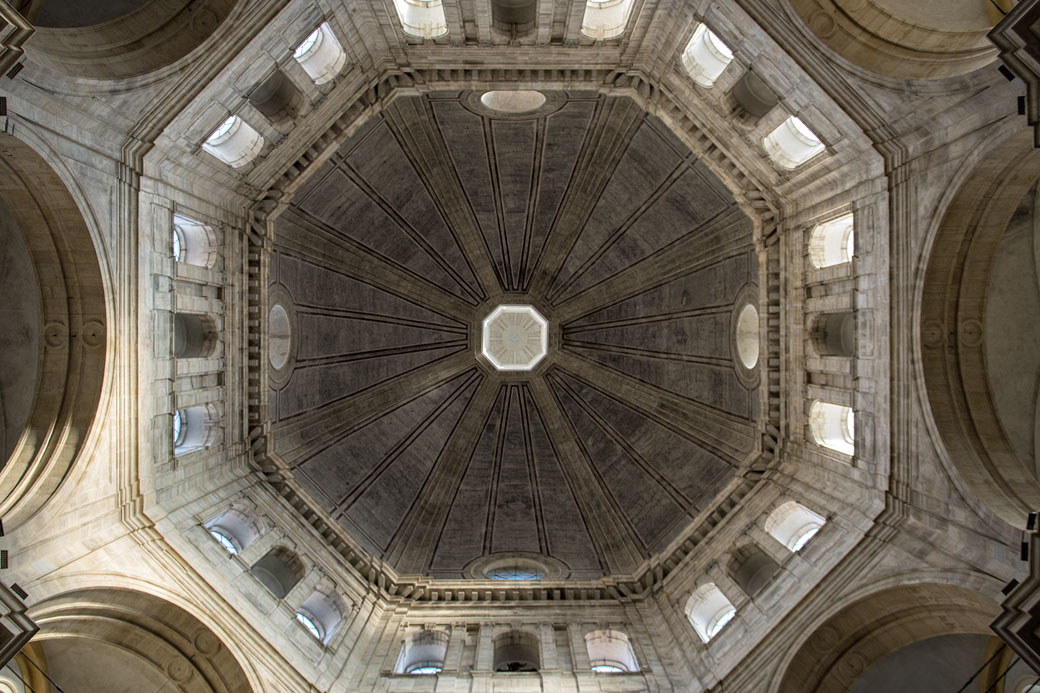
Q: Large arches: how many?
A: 6